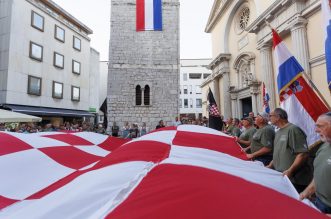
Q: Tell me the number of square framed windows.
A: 9